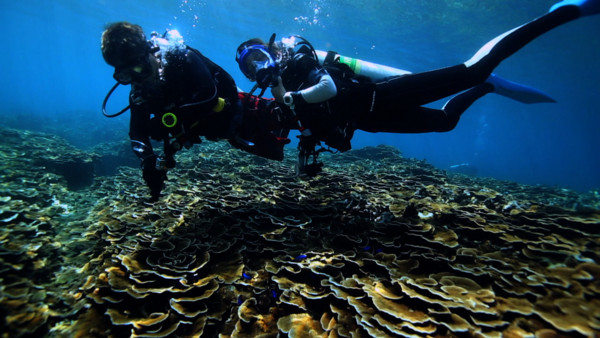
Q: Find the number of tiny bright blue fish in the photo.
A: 6